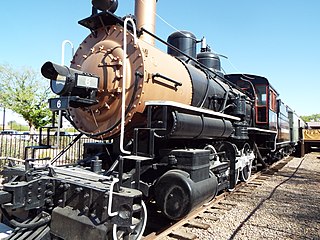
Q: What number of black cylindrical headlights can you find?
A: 1